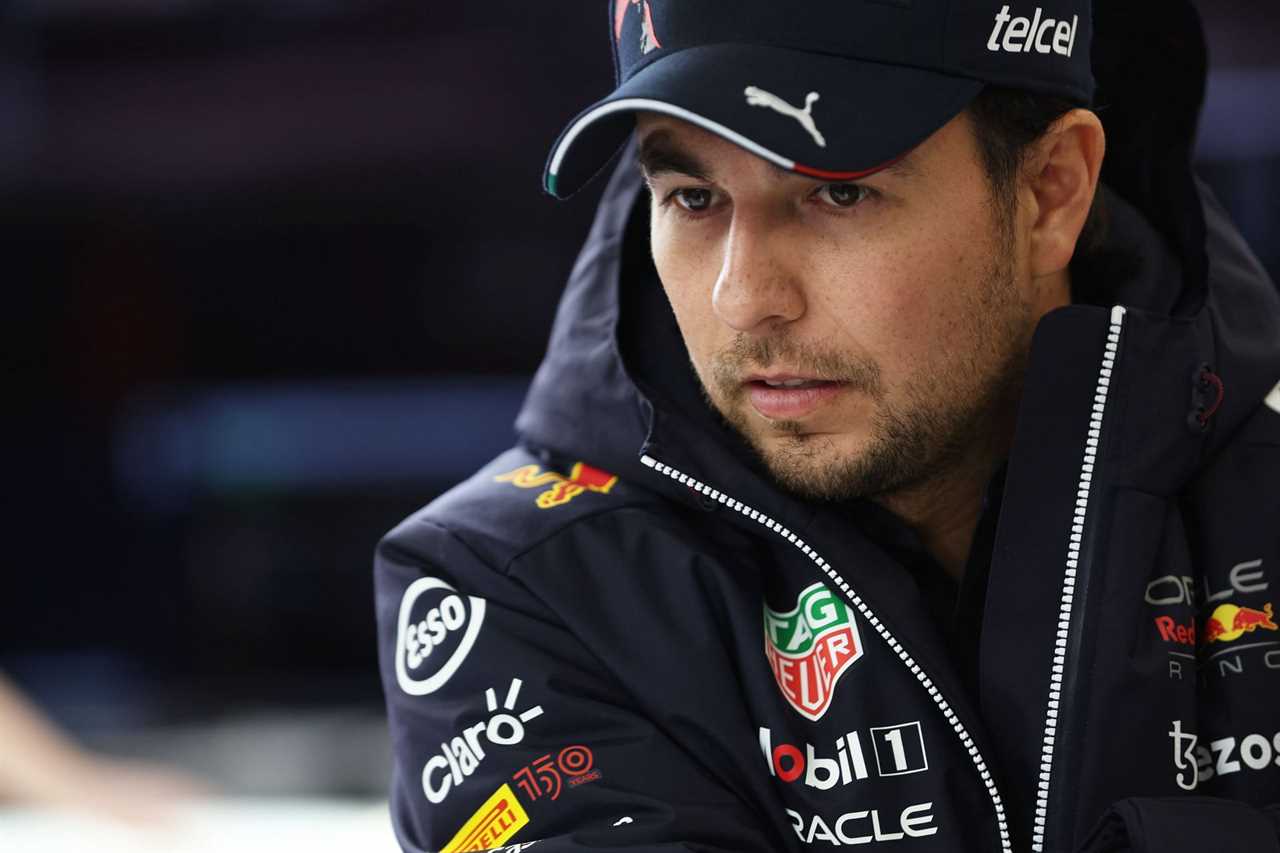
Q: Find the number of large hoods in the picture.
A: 1